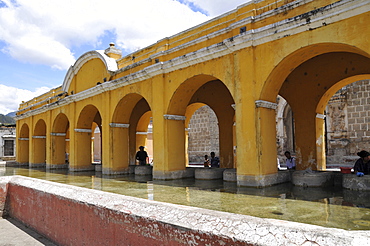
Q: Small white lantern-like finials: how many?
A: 1